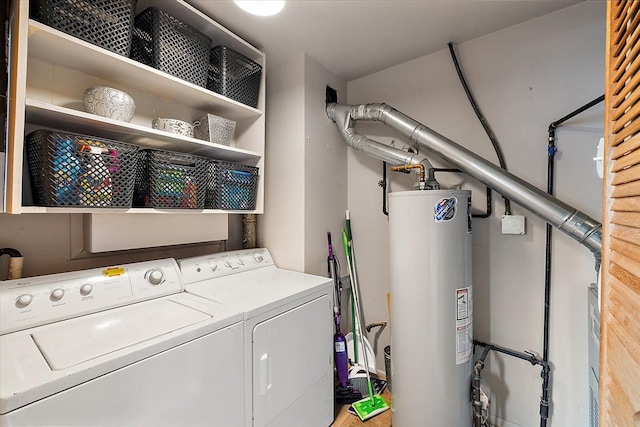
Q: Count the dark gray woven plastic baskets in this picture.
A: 6